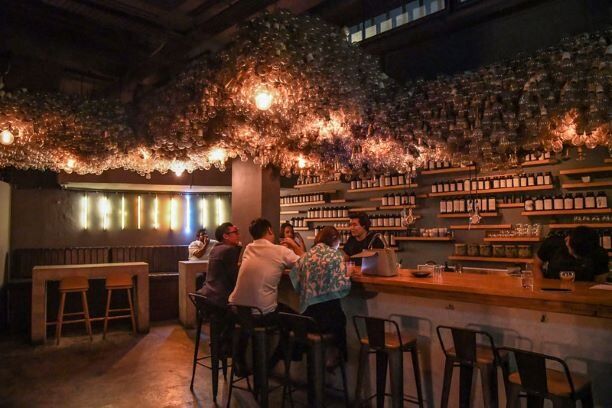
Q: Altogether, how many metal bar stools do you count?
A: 6